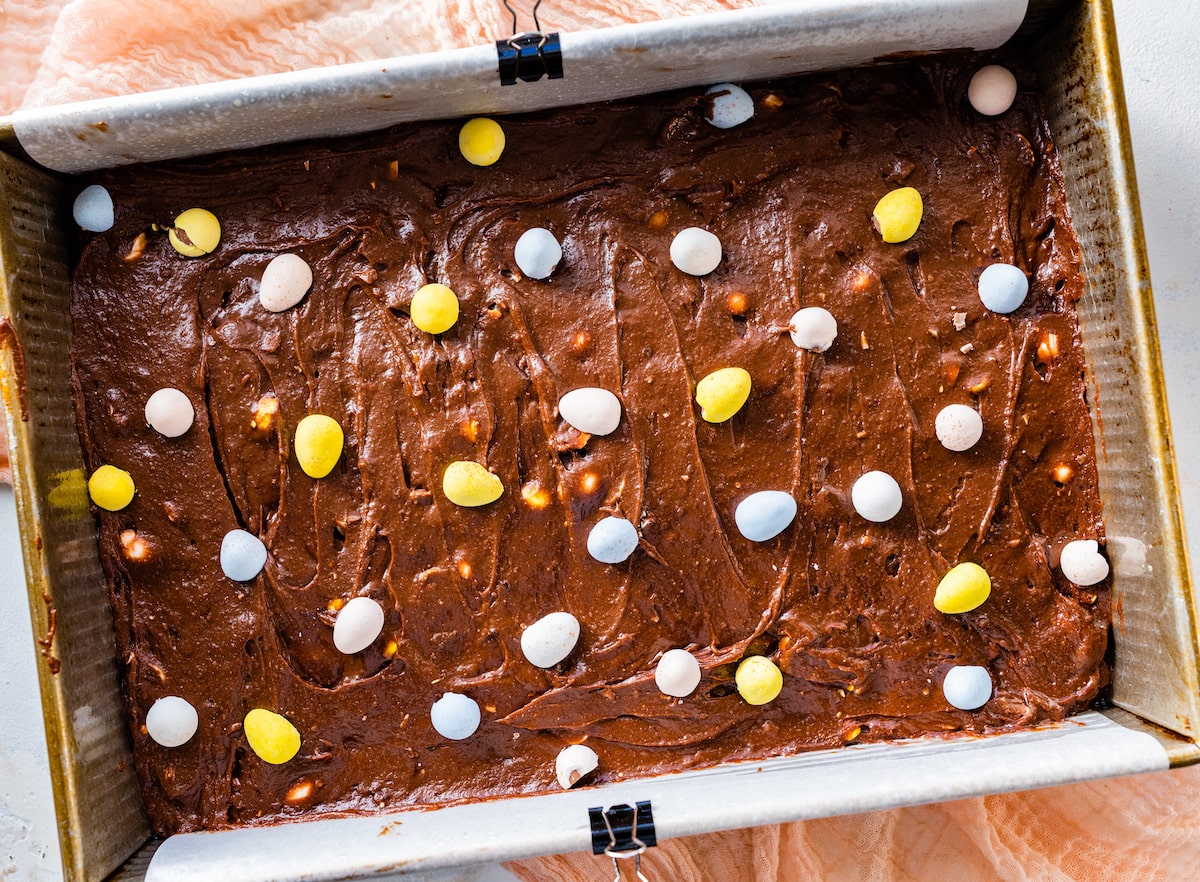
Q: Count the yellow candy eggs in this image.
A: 11